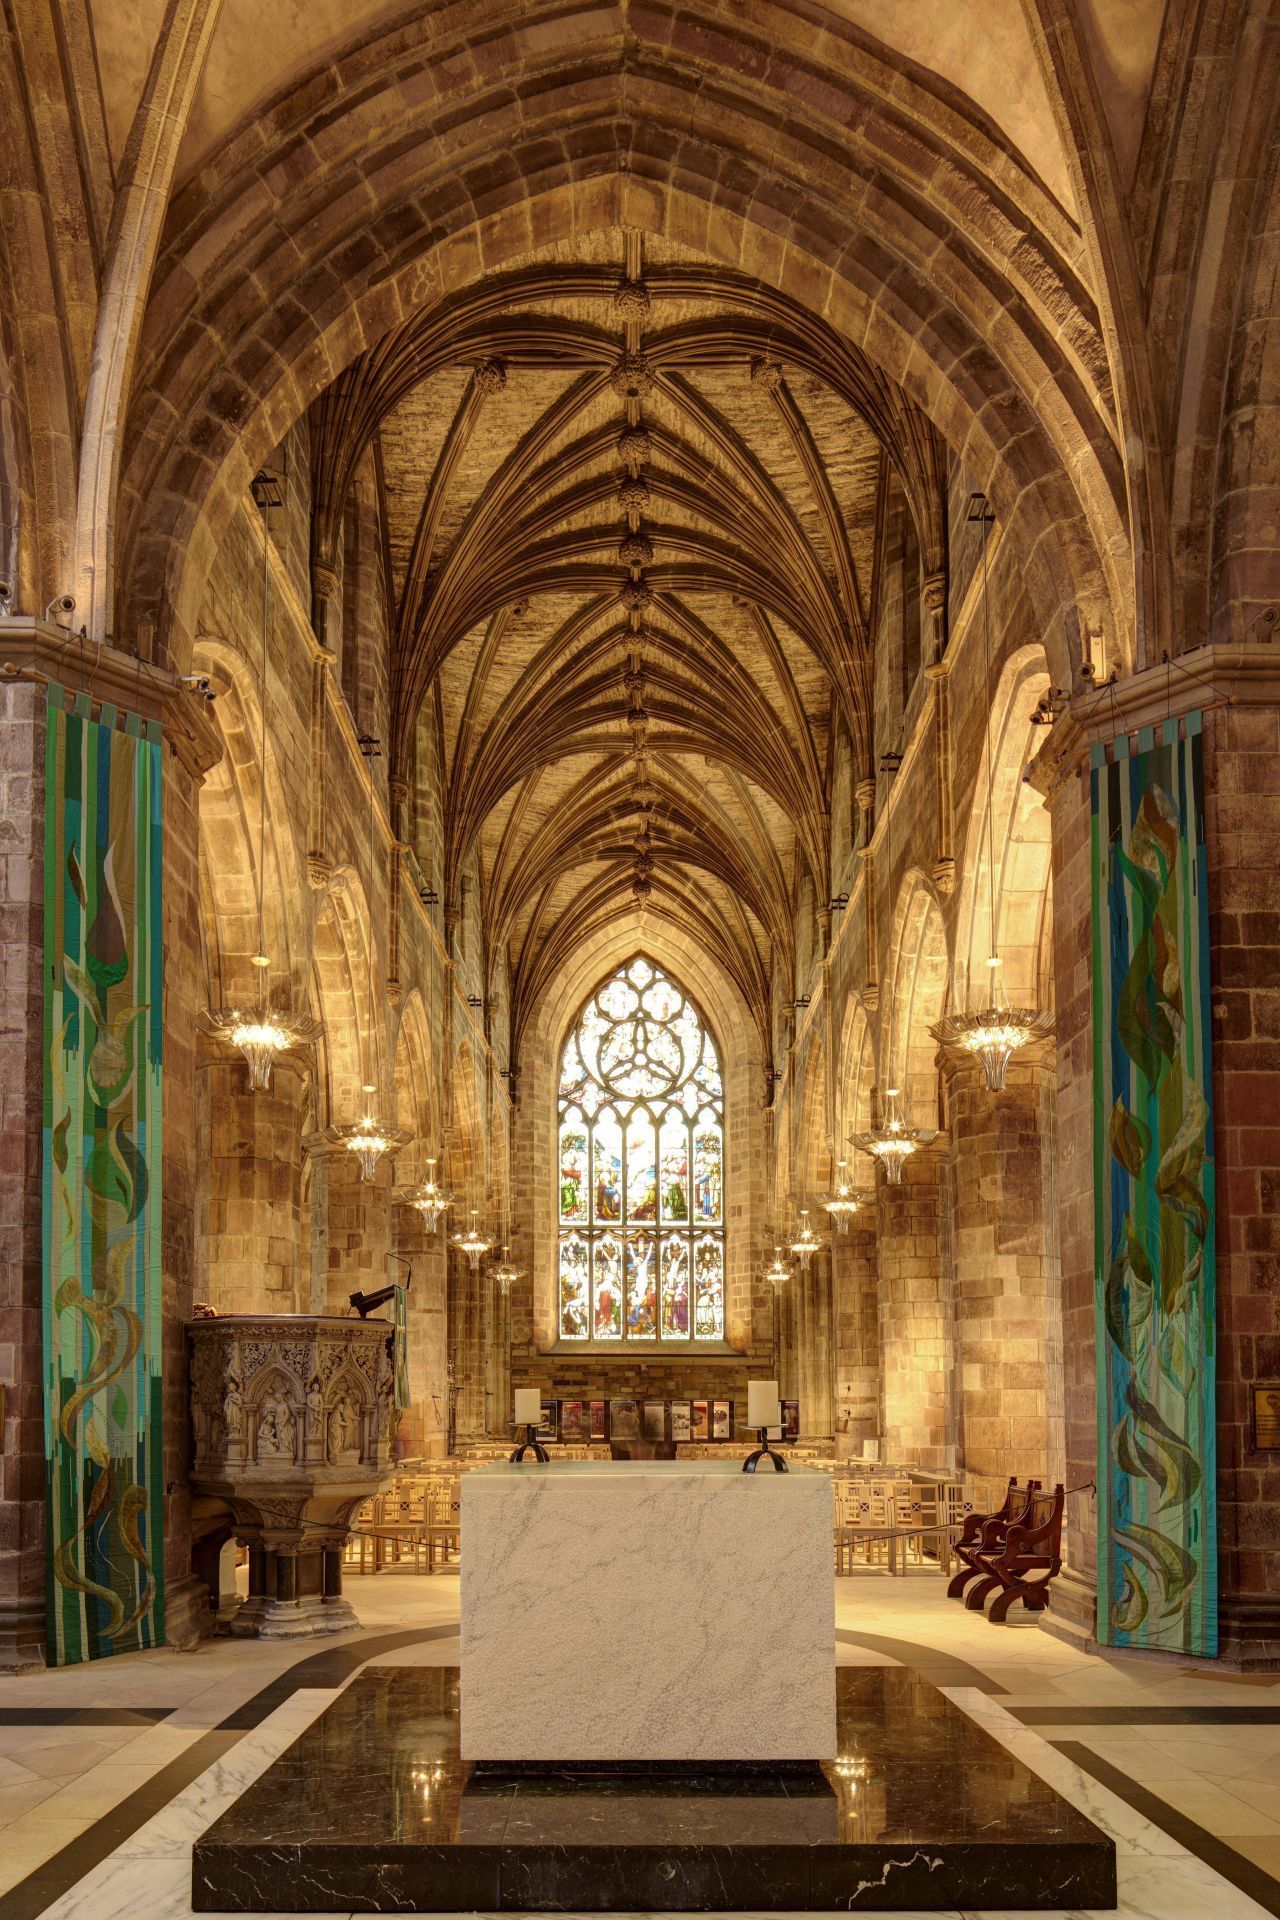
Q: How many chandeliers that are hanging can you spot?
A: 10